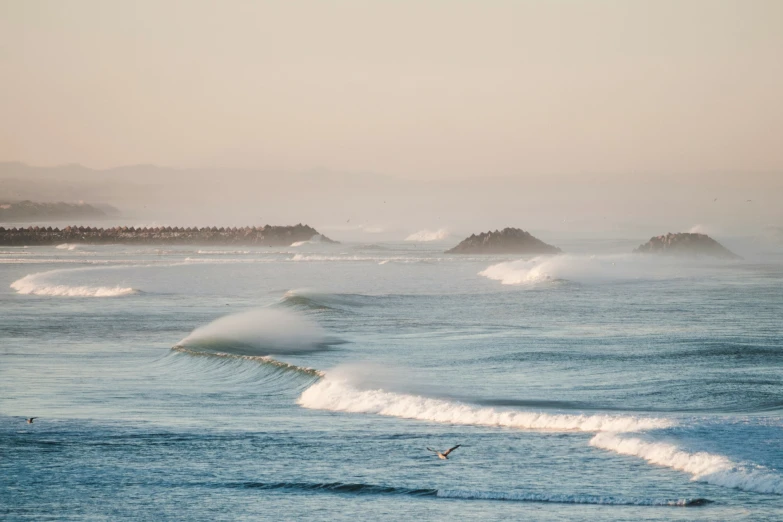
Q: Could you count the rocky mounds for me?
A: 2